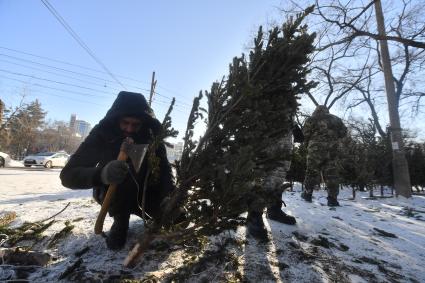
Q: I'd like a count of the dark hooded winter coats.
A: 1